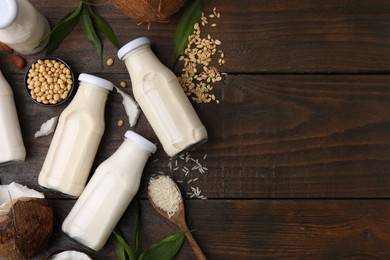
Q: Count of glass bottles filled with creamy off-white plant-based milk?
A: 5